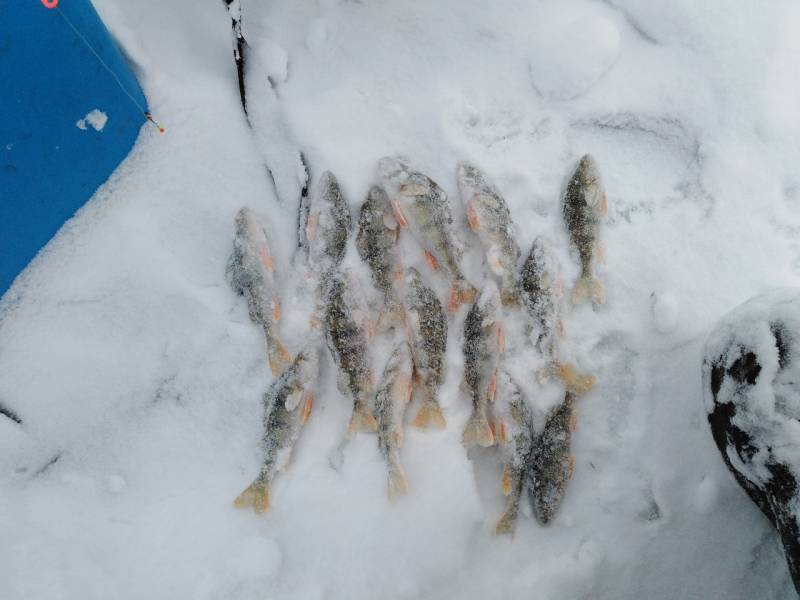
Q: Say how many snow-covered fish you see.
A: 14